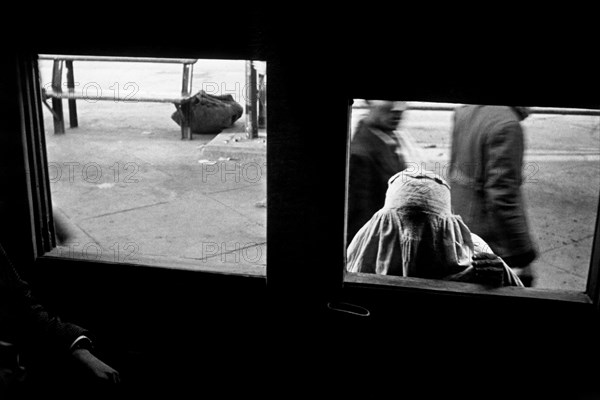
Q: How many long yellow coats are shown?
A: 0